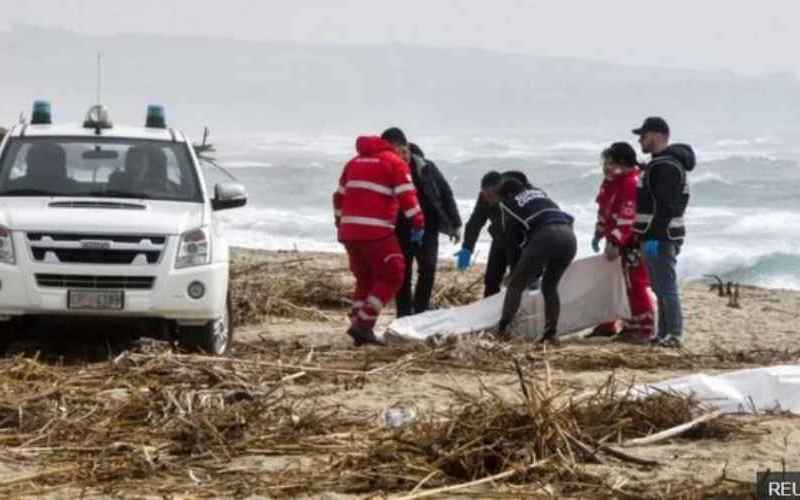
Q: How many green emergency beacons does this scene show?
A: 2